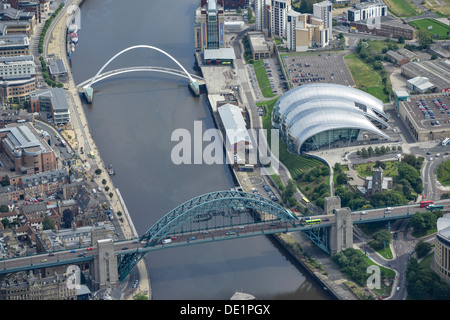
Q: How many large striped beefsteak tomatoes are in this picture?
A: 0